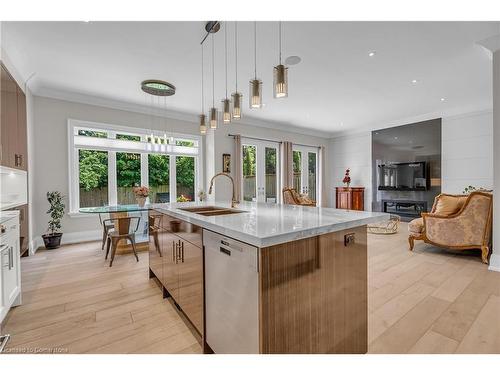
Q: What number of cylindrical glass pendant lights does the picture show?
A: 6